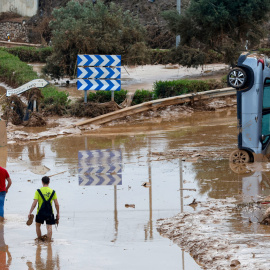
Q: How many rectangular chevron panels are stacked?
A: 3